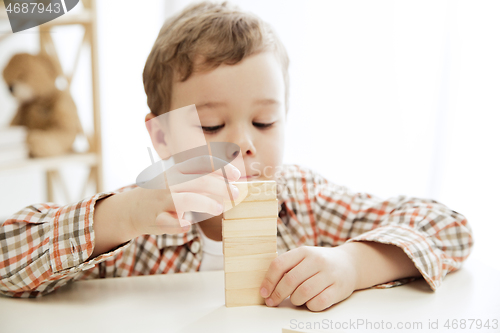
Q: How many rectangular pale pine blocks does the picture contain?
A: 7